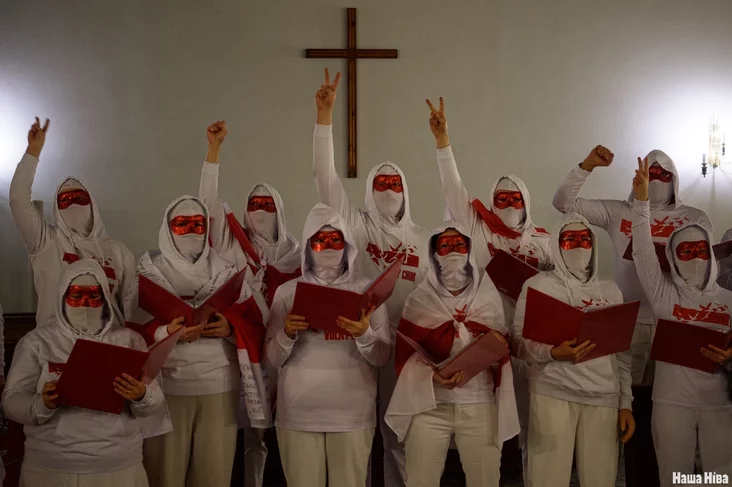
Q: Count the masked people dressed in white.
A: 11